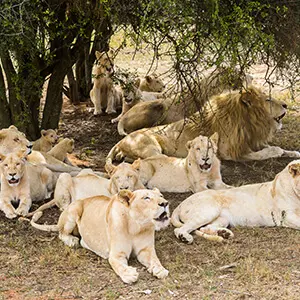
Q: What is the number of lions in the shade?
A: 13